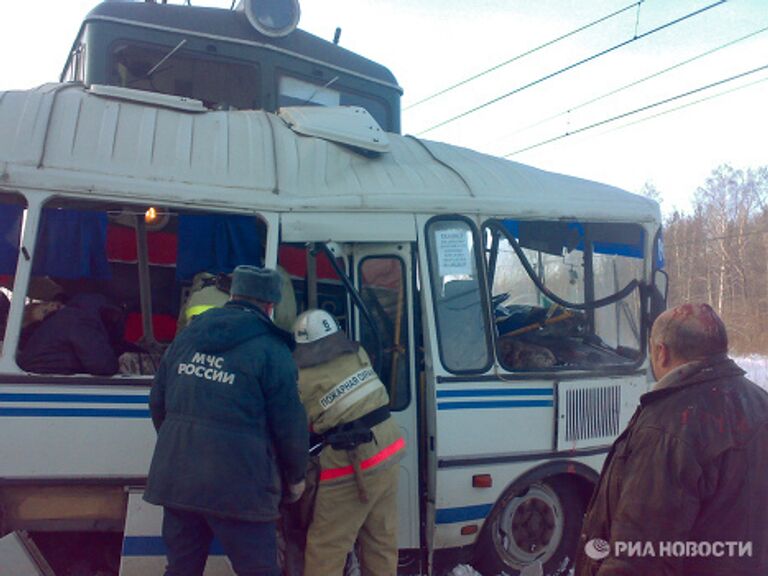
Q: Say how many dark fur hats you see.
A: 1